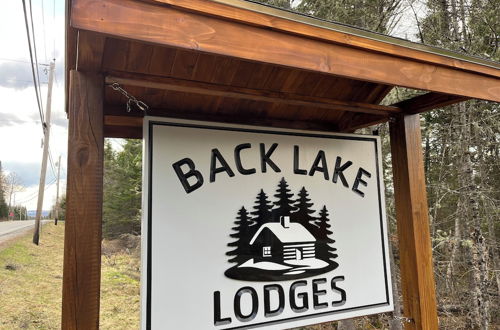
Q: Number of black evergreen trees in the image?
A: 5